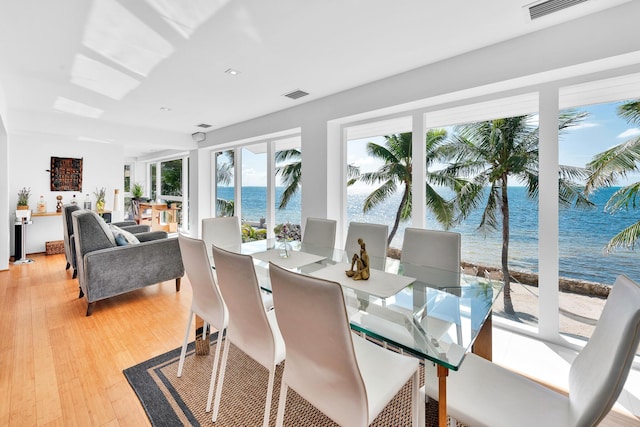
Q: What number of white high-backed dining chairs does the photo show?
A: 8